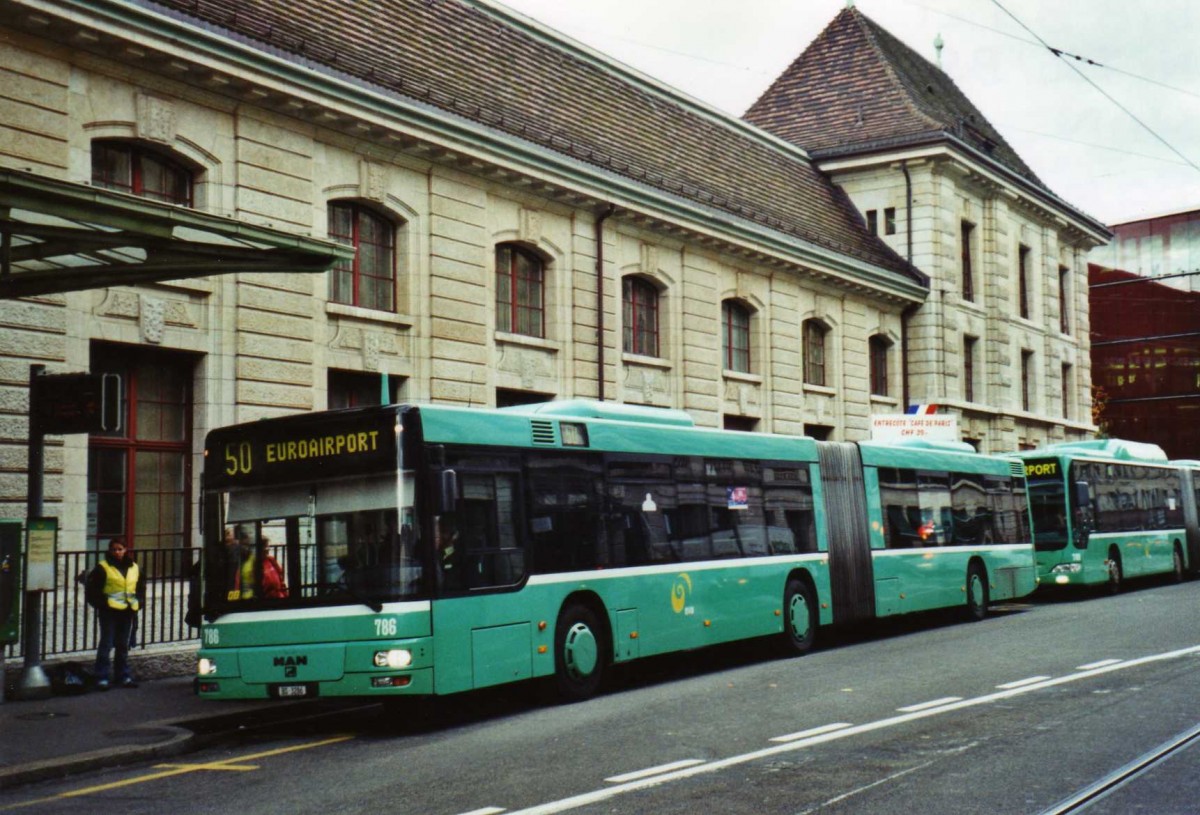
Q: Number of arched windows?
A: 7